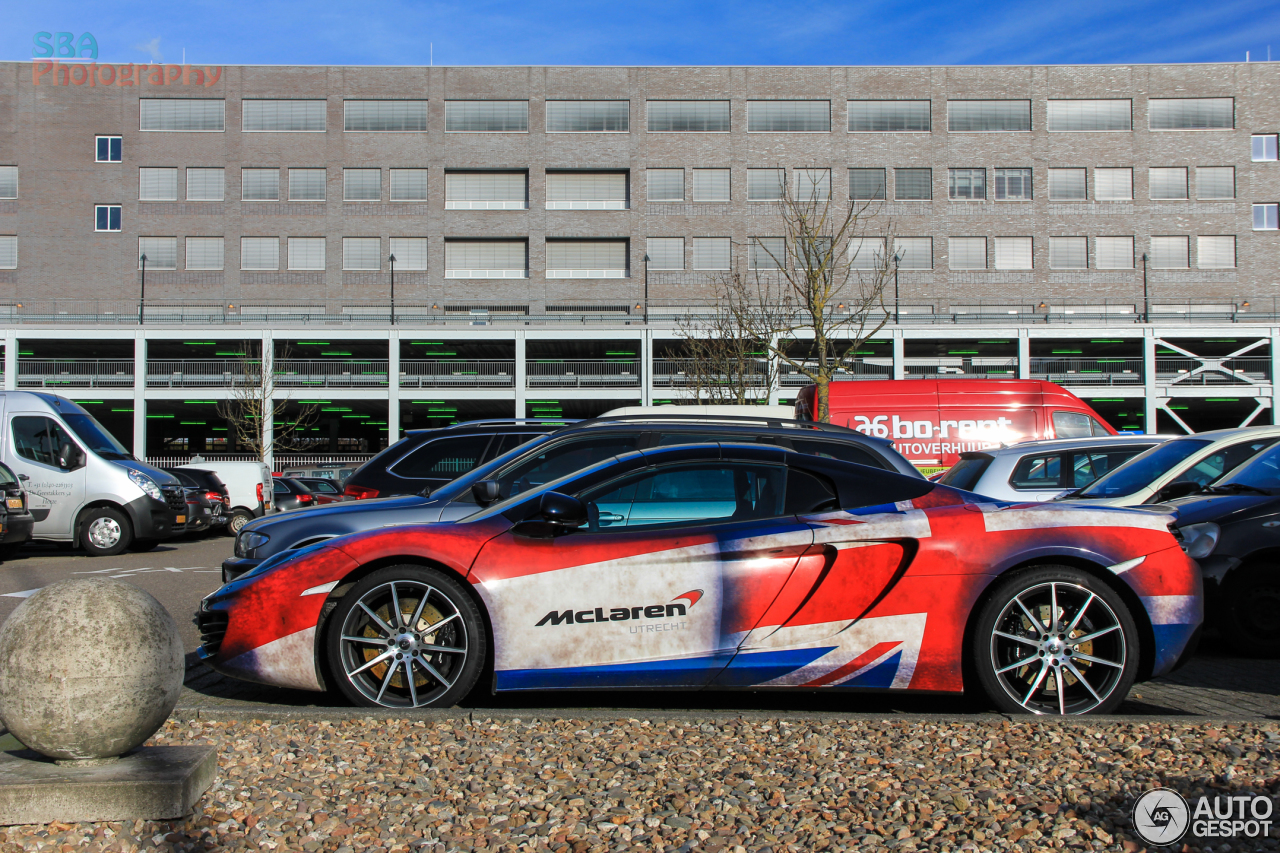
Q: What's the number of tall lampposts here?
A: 5